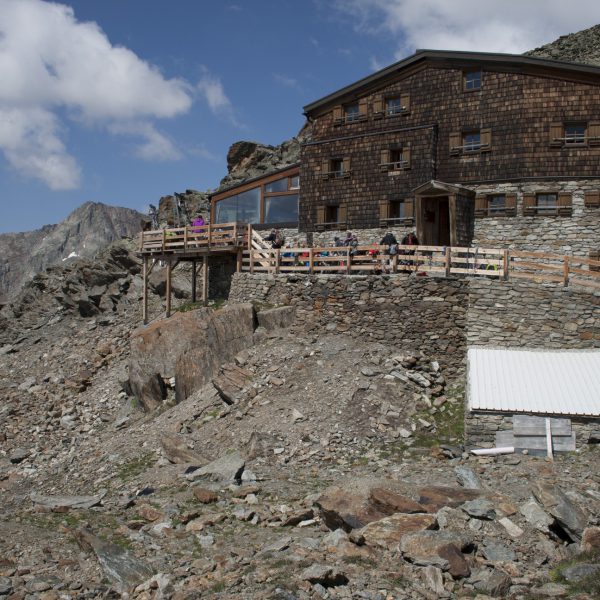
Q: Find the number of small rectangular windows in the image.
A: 11